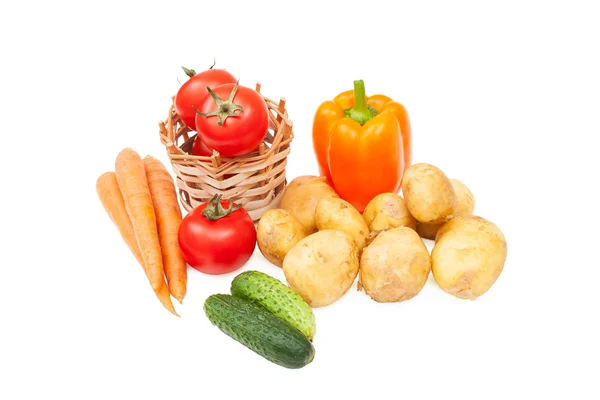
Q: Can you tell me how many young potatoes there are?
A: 9